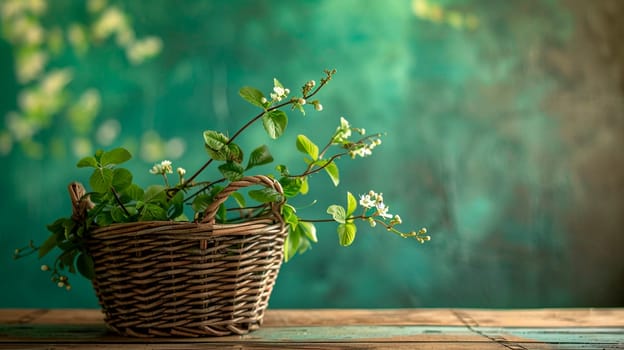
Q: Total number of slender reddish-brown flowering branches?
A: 3